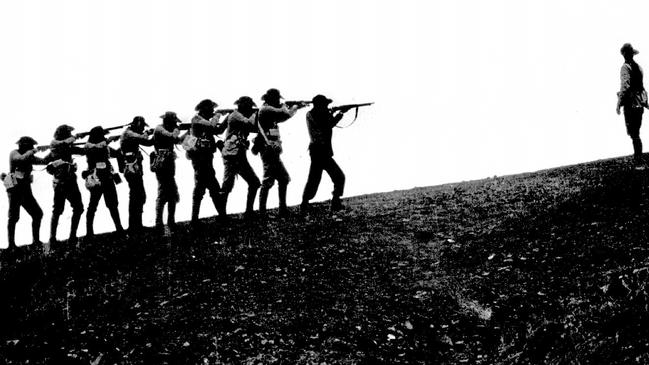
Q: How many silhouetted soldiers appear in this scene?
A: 10